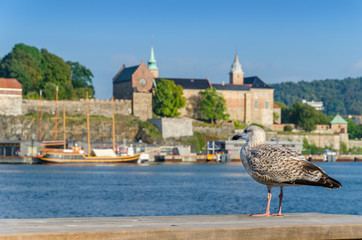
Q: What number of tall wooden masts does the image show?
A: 5